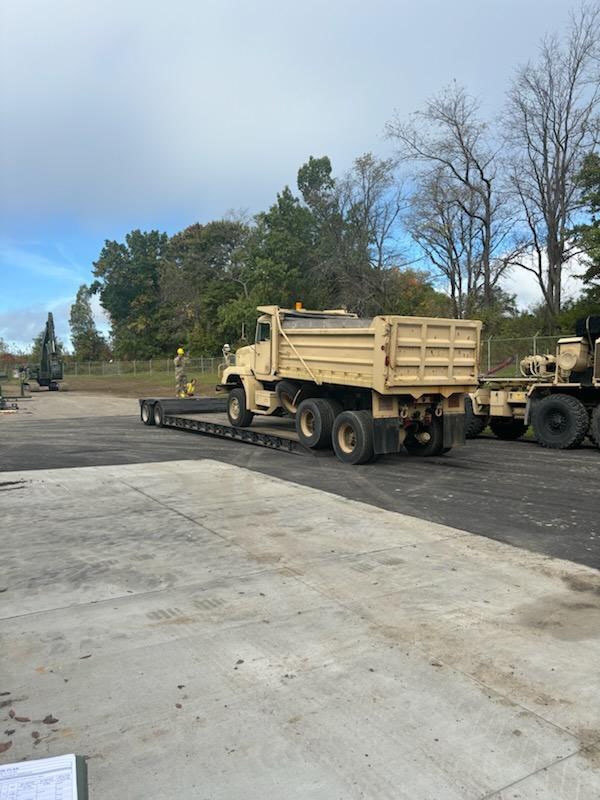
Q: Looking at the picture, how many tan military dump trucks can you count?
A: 1